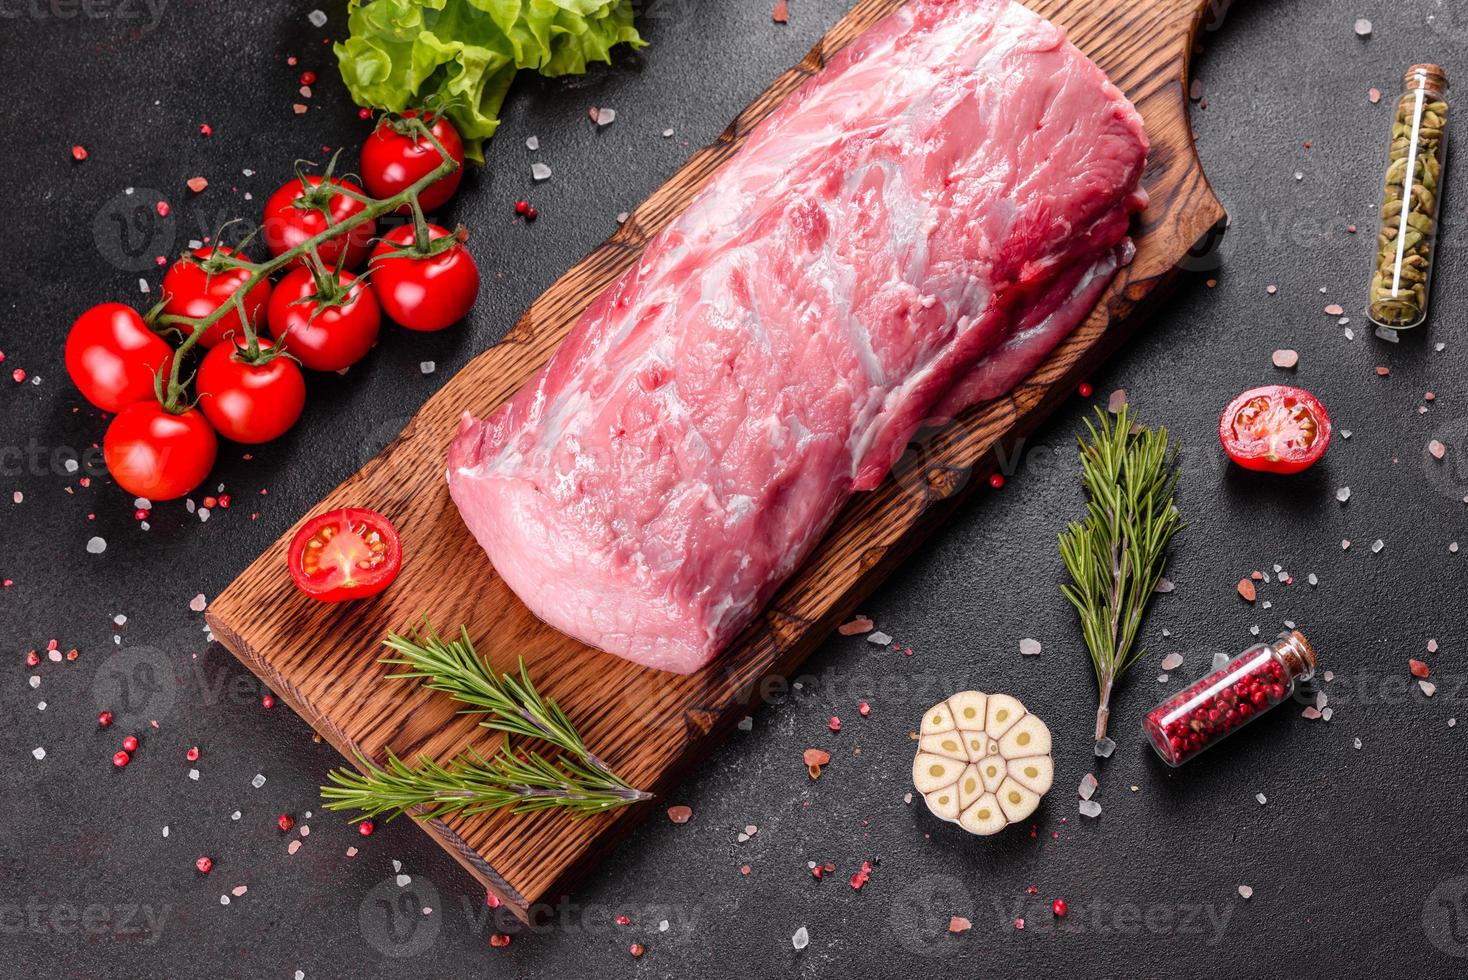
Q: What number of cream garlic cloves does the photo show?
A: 14